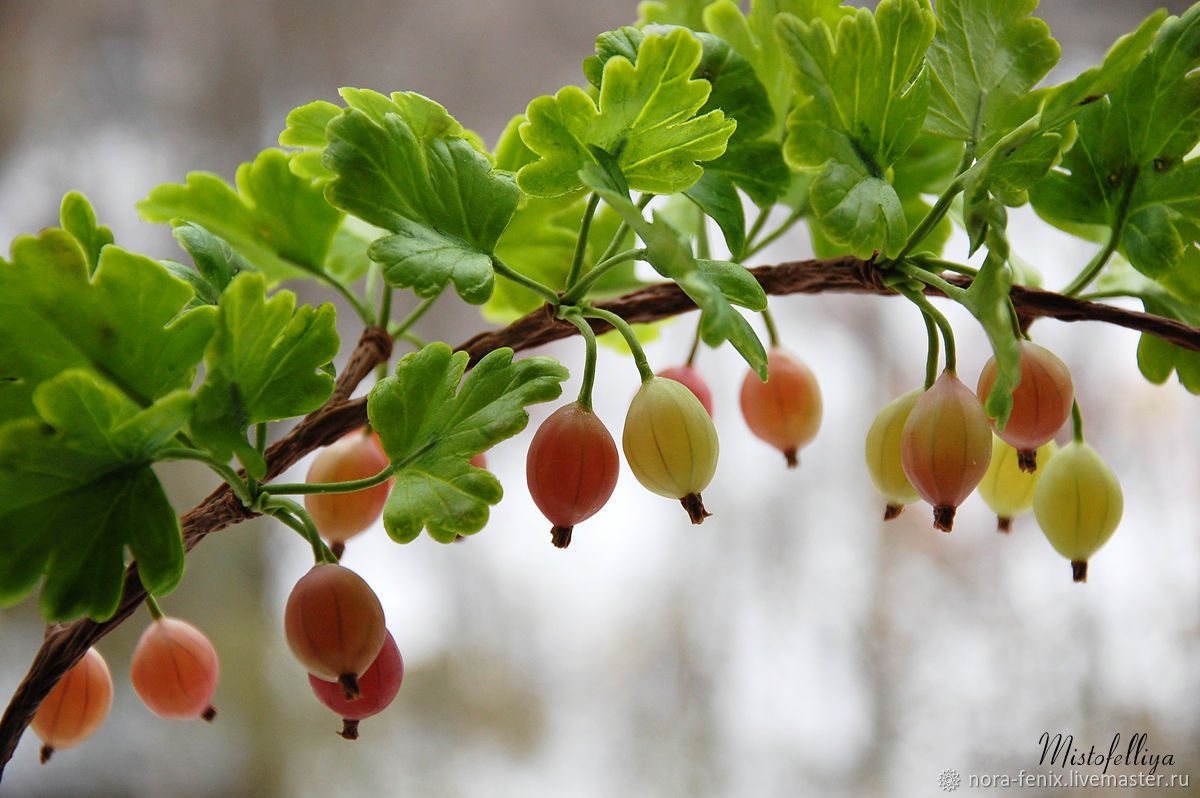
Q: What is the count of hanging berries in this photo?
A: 15